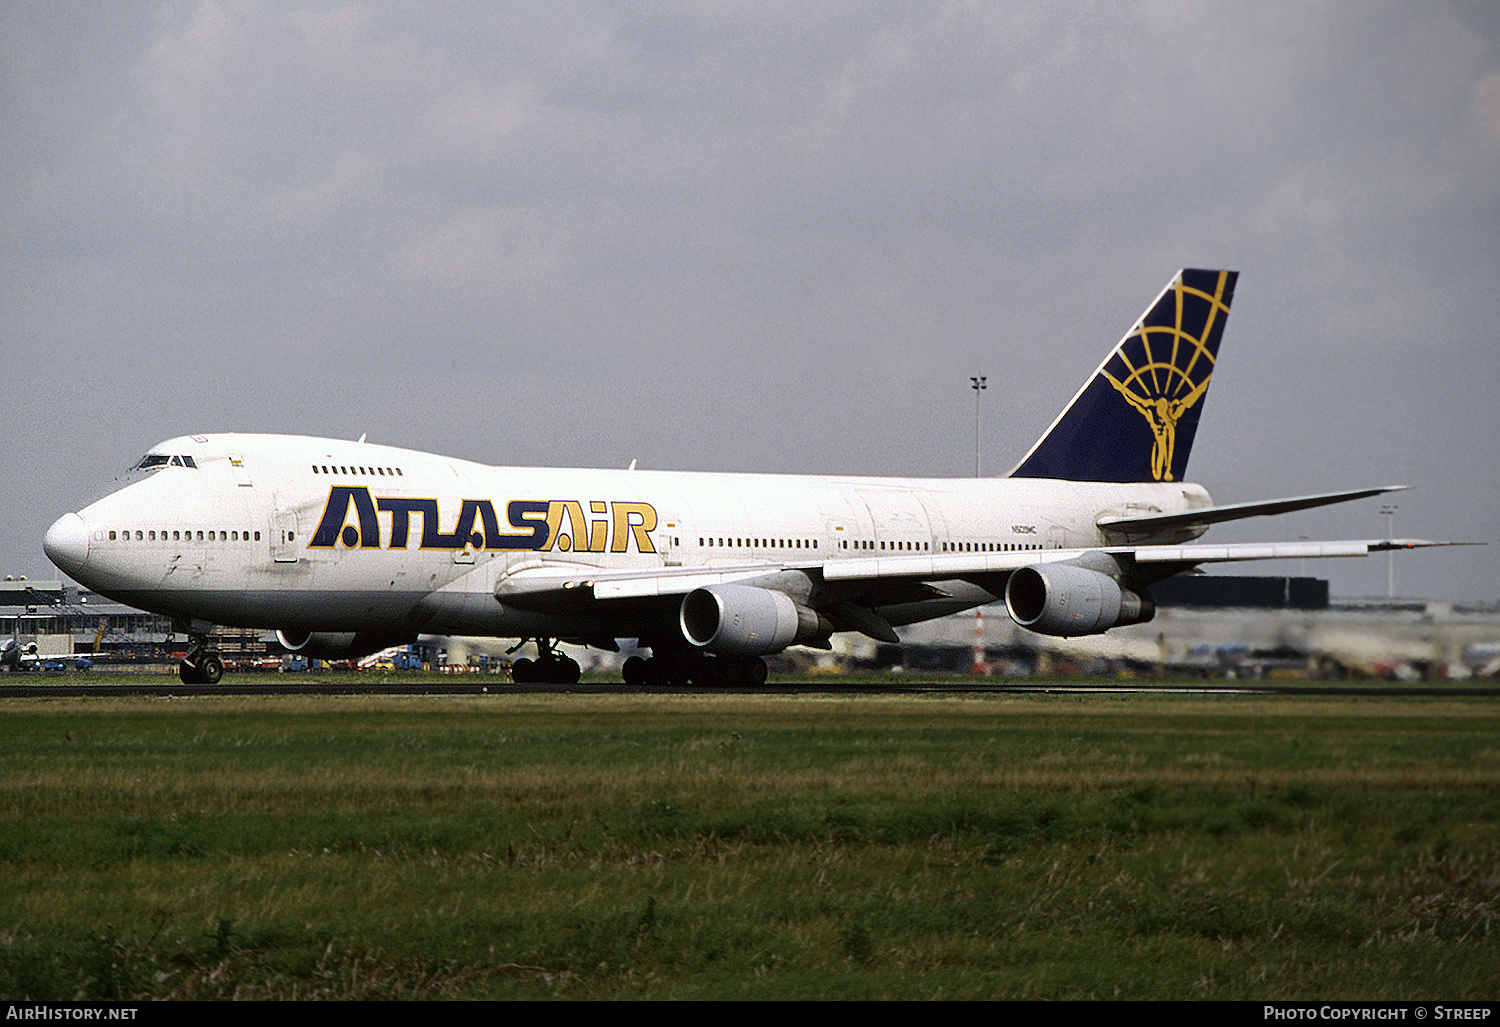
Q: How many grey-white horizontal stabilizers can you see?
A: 1